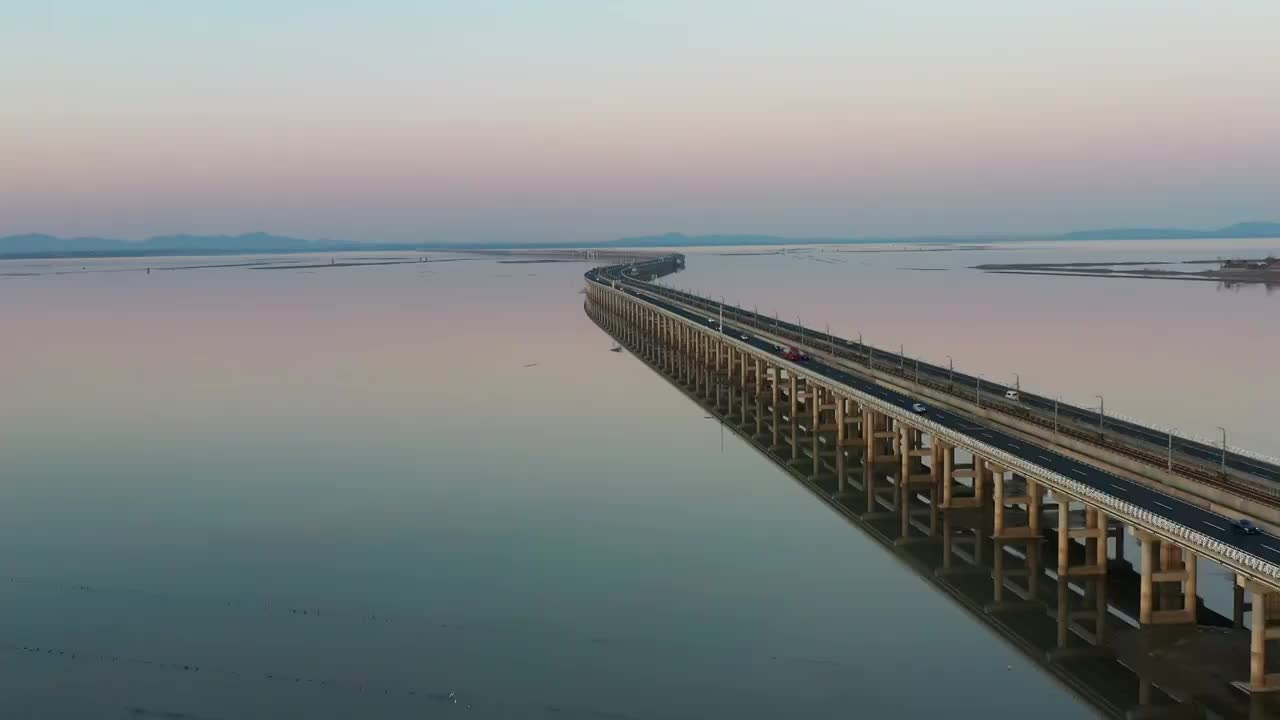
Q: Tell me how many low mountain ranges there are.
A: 3